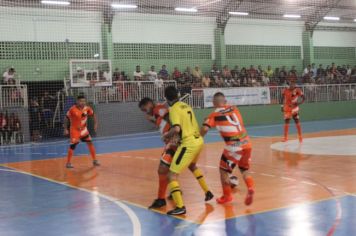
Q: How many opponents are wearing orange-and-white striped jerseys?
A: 4